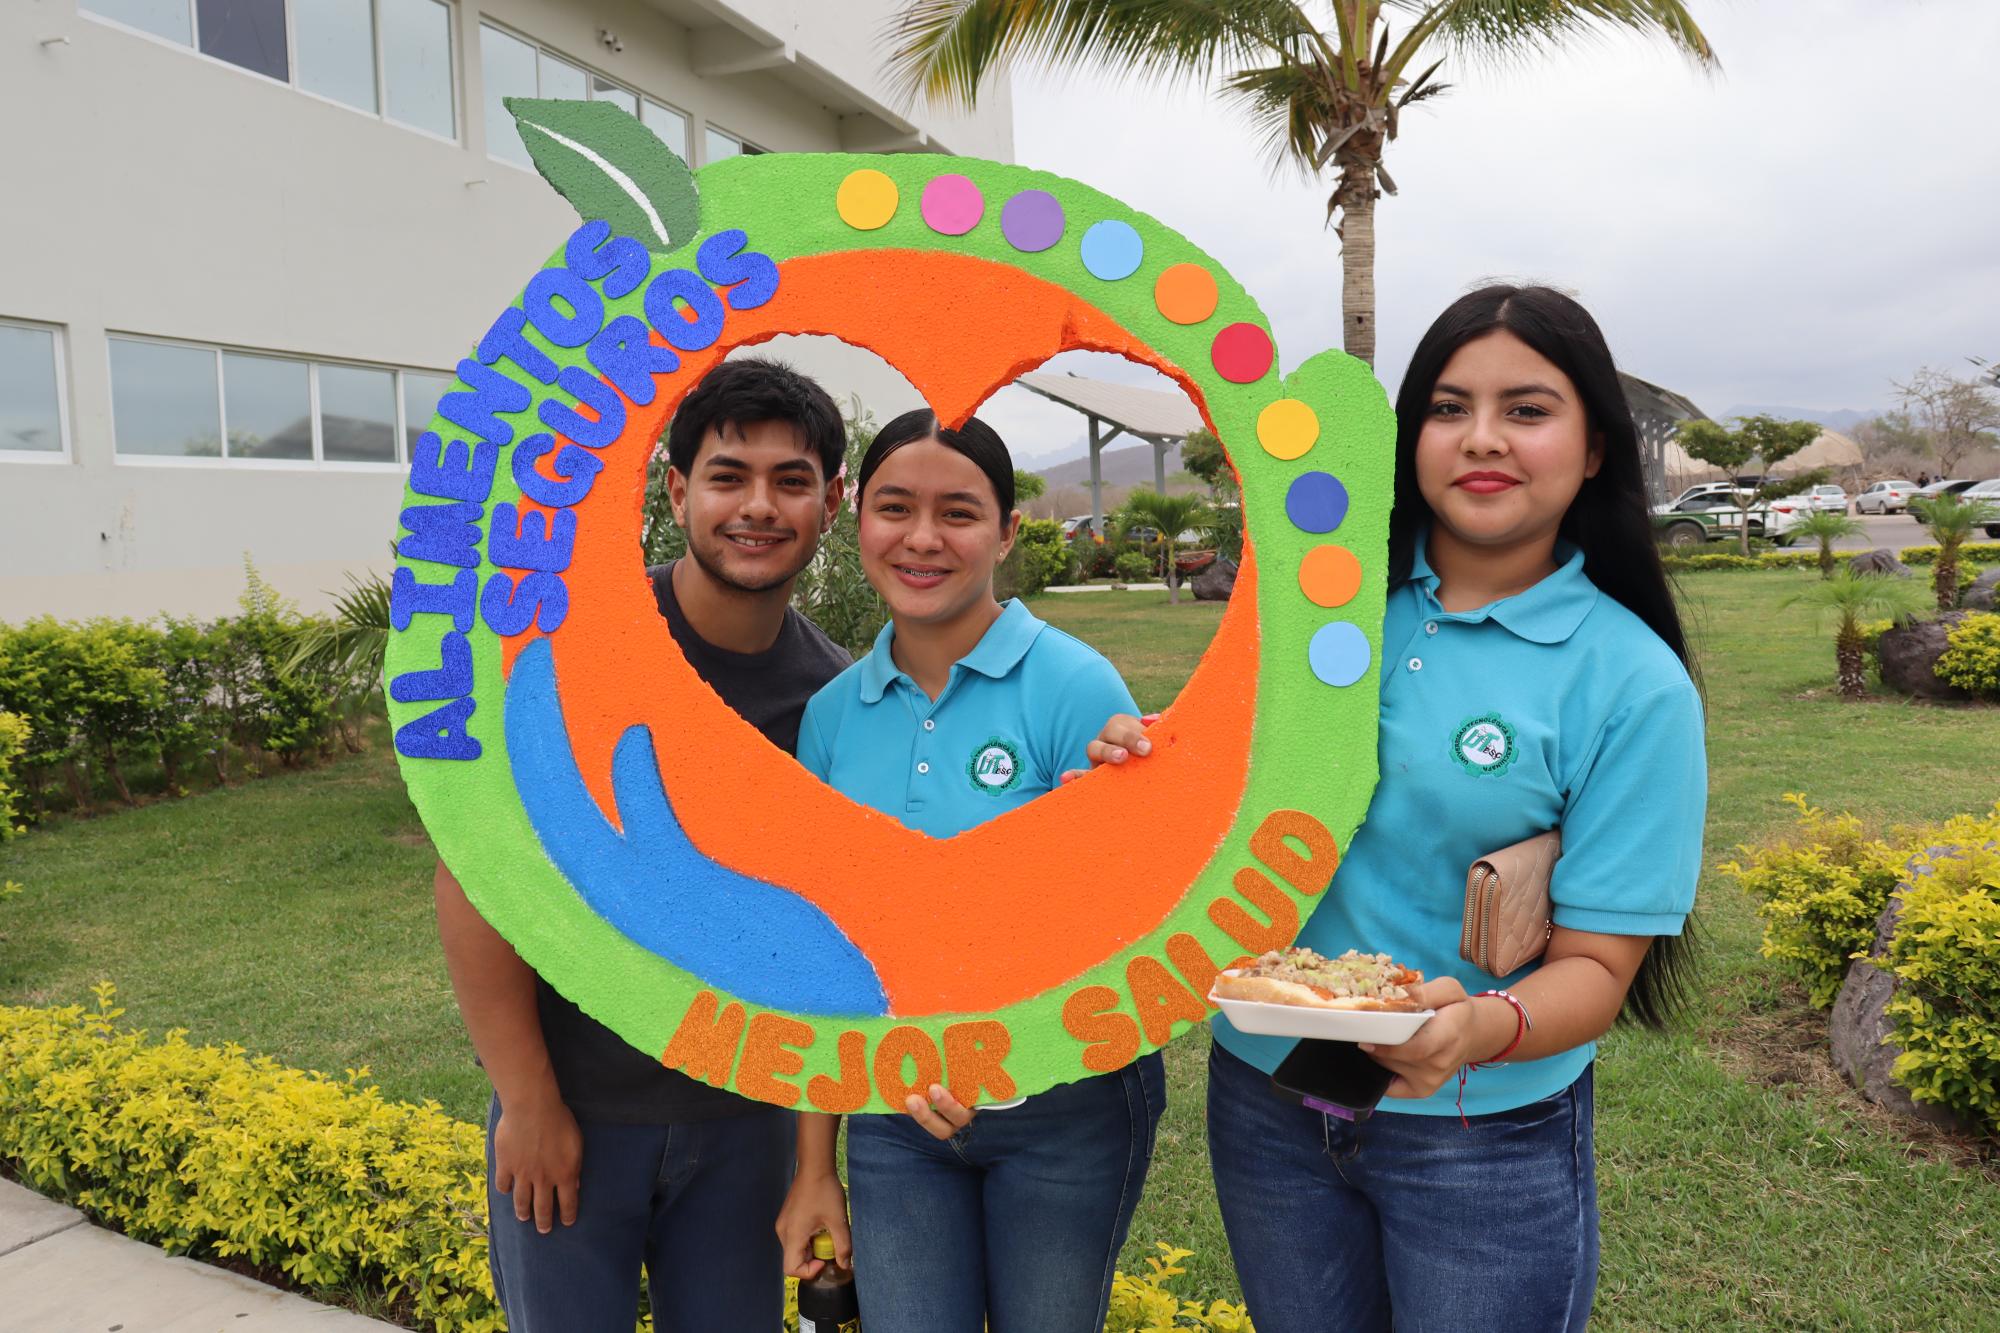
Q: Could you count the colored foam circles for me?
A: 10